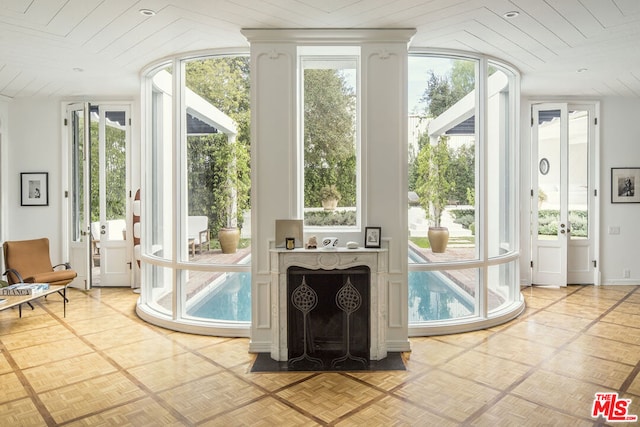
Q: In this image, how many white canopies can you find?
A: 2